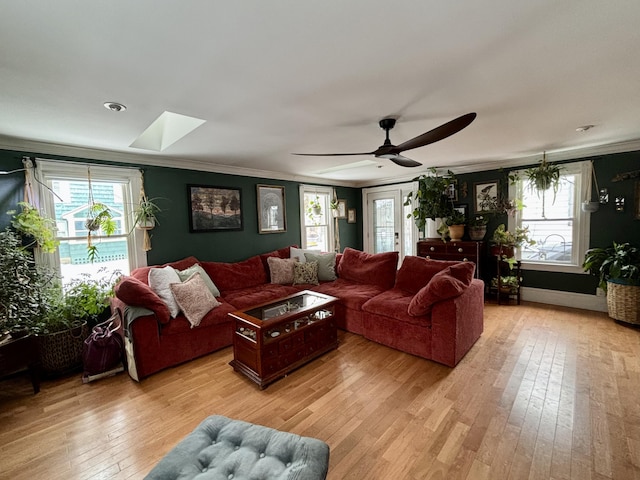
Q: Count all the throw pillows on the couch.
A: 7